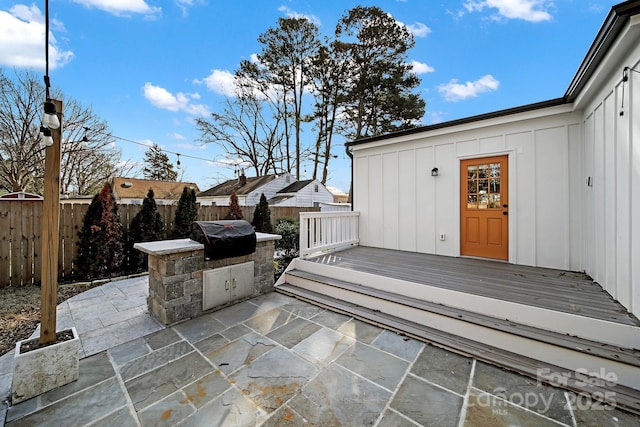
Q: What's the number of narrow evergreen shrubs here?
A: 5